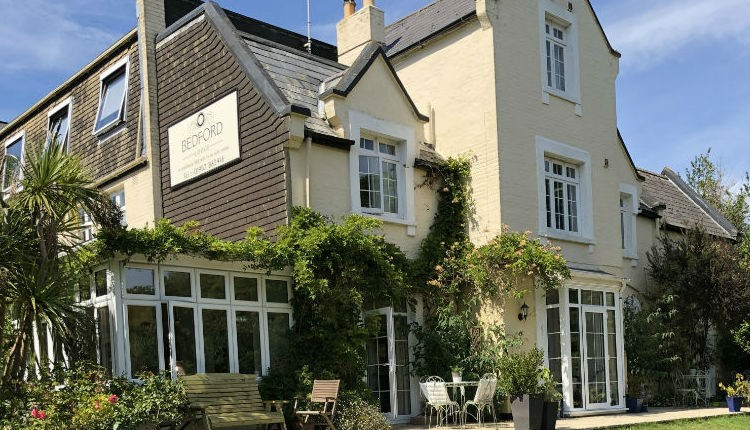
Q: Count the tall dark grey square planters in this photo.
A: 2